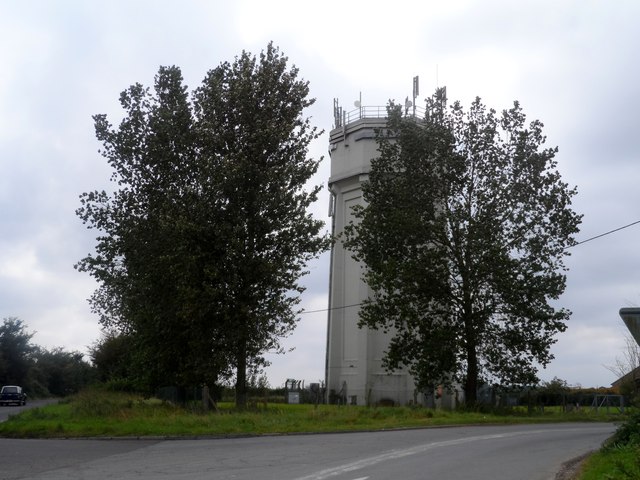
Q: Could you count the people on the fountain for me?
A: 0